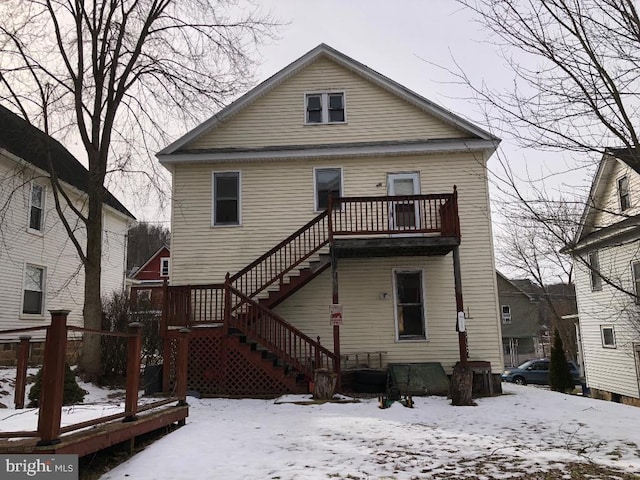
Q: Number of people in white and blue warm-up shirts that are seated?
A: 0